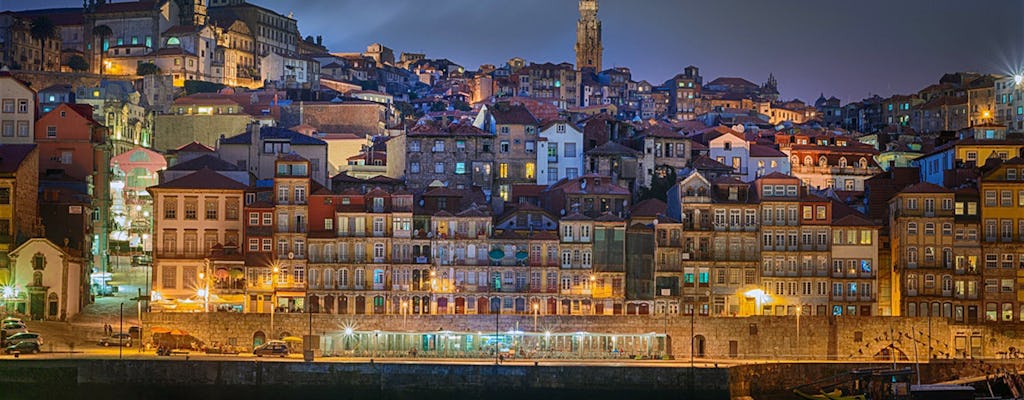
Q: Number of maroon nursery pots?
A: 0